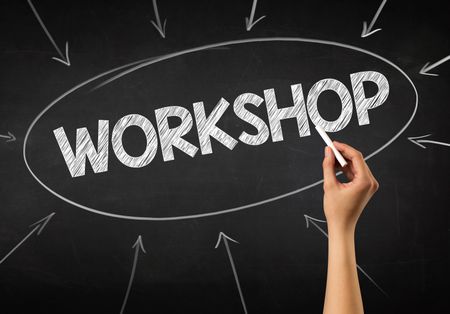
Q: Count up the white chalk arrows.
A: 11